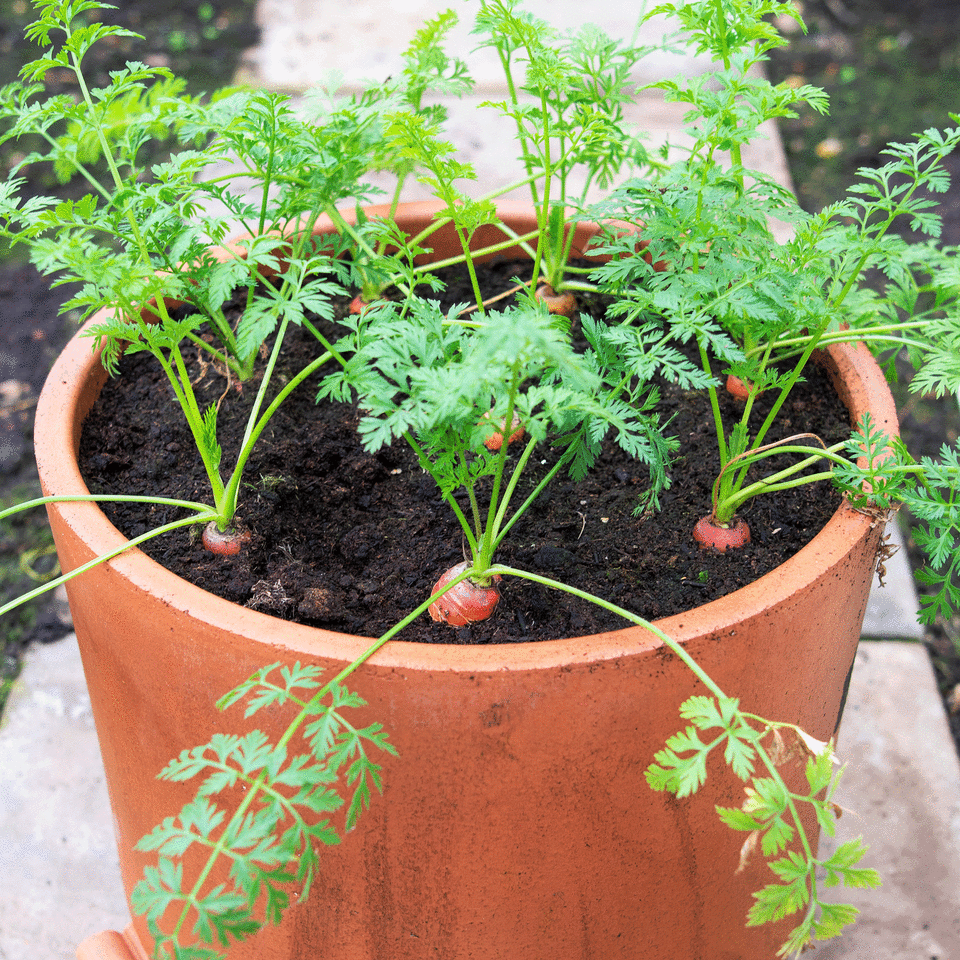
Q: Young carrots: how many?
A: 7